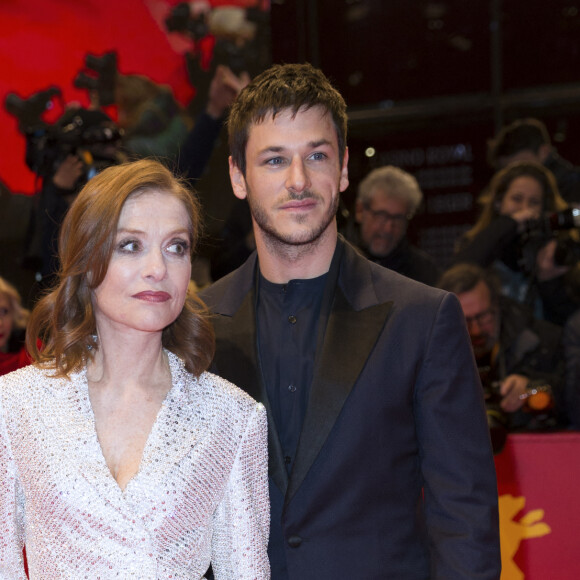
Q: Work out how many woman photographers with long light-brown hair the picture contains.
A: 1